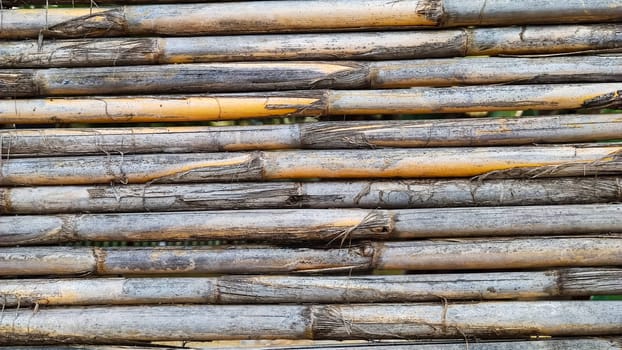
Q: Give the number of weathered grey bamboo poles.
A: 11